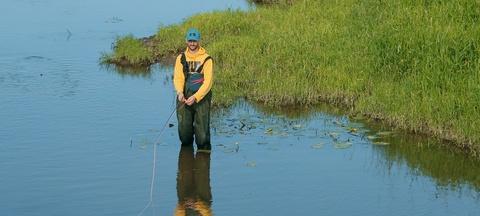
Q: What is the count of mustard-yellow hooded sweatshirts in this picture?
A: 1